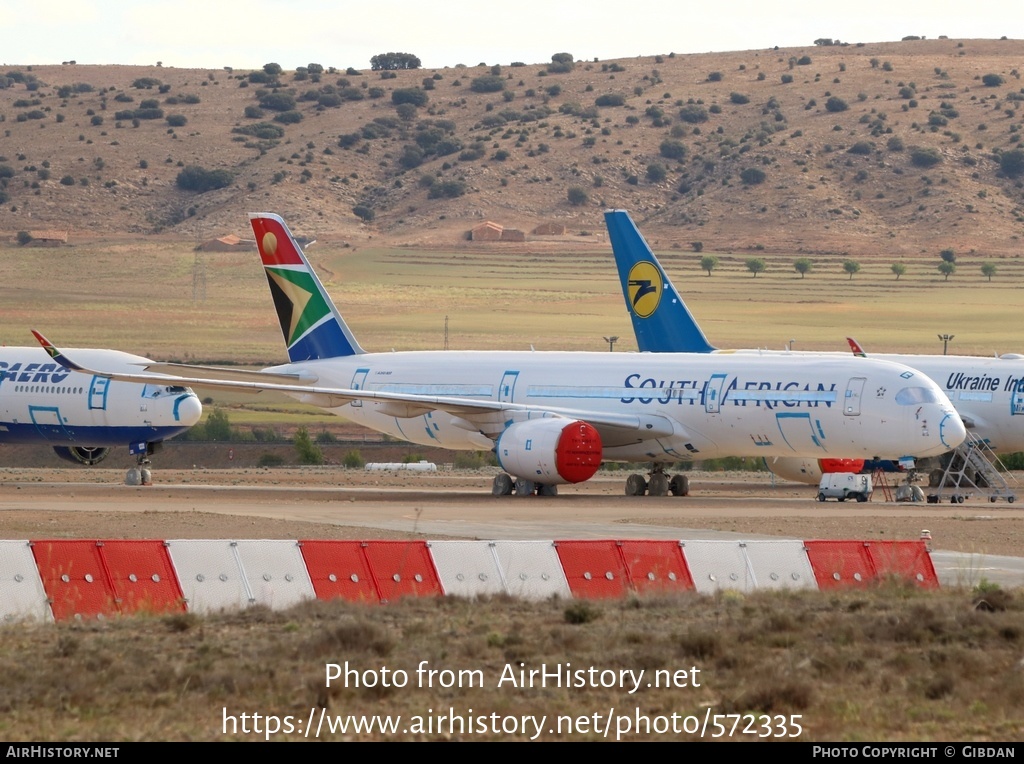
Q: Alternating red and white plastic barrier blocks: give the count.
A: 15